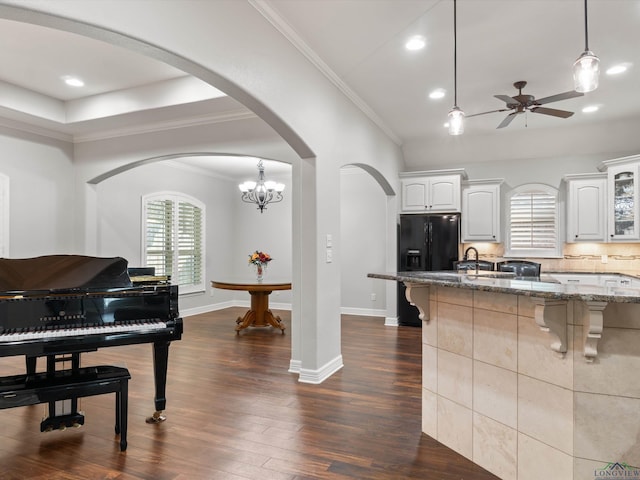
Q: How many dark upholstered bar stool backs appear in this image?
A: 2